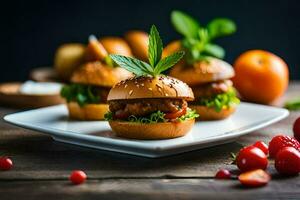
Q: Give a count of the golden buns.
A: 3